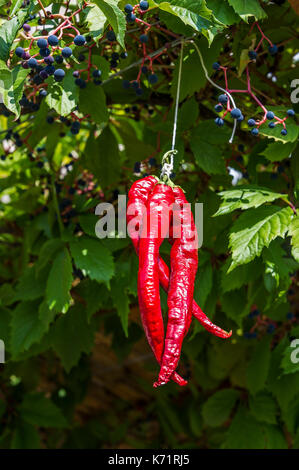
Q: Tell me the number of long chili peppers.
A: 3